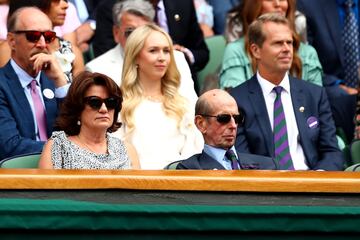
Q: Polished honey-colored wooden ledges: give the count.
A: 1